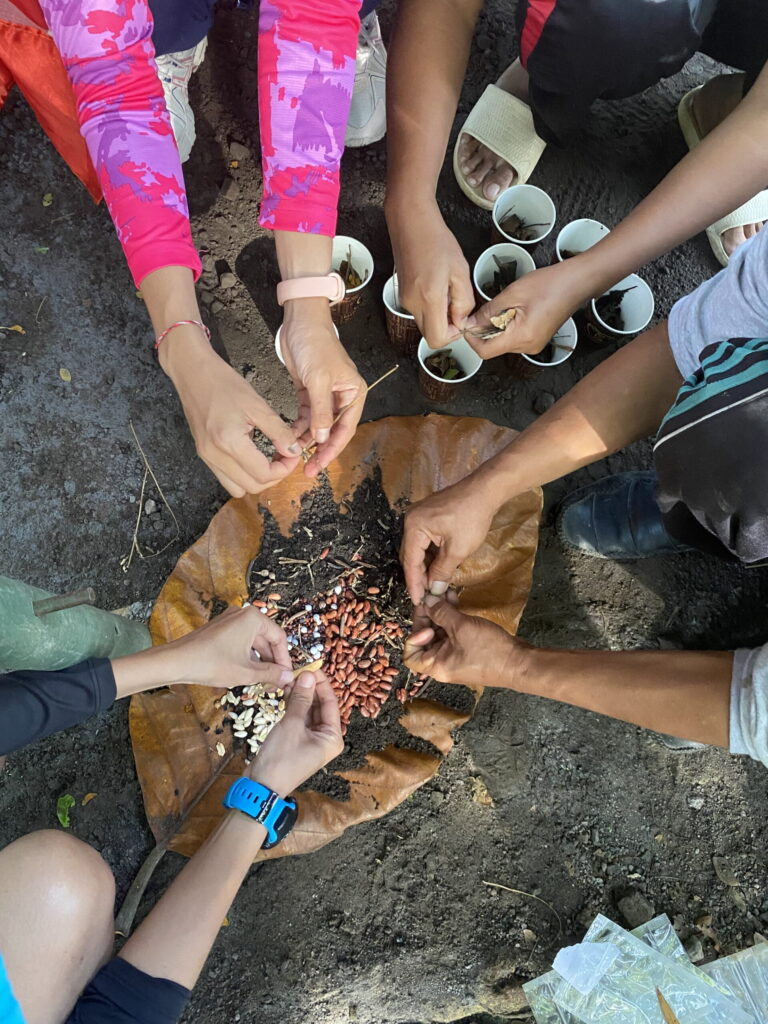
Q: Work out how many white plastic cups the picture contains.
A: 9